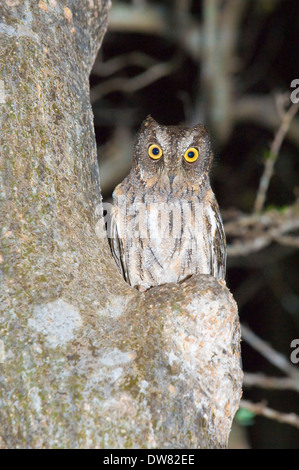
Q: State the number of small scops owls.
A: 1